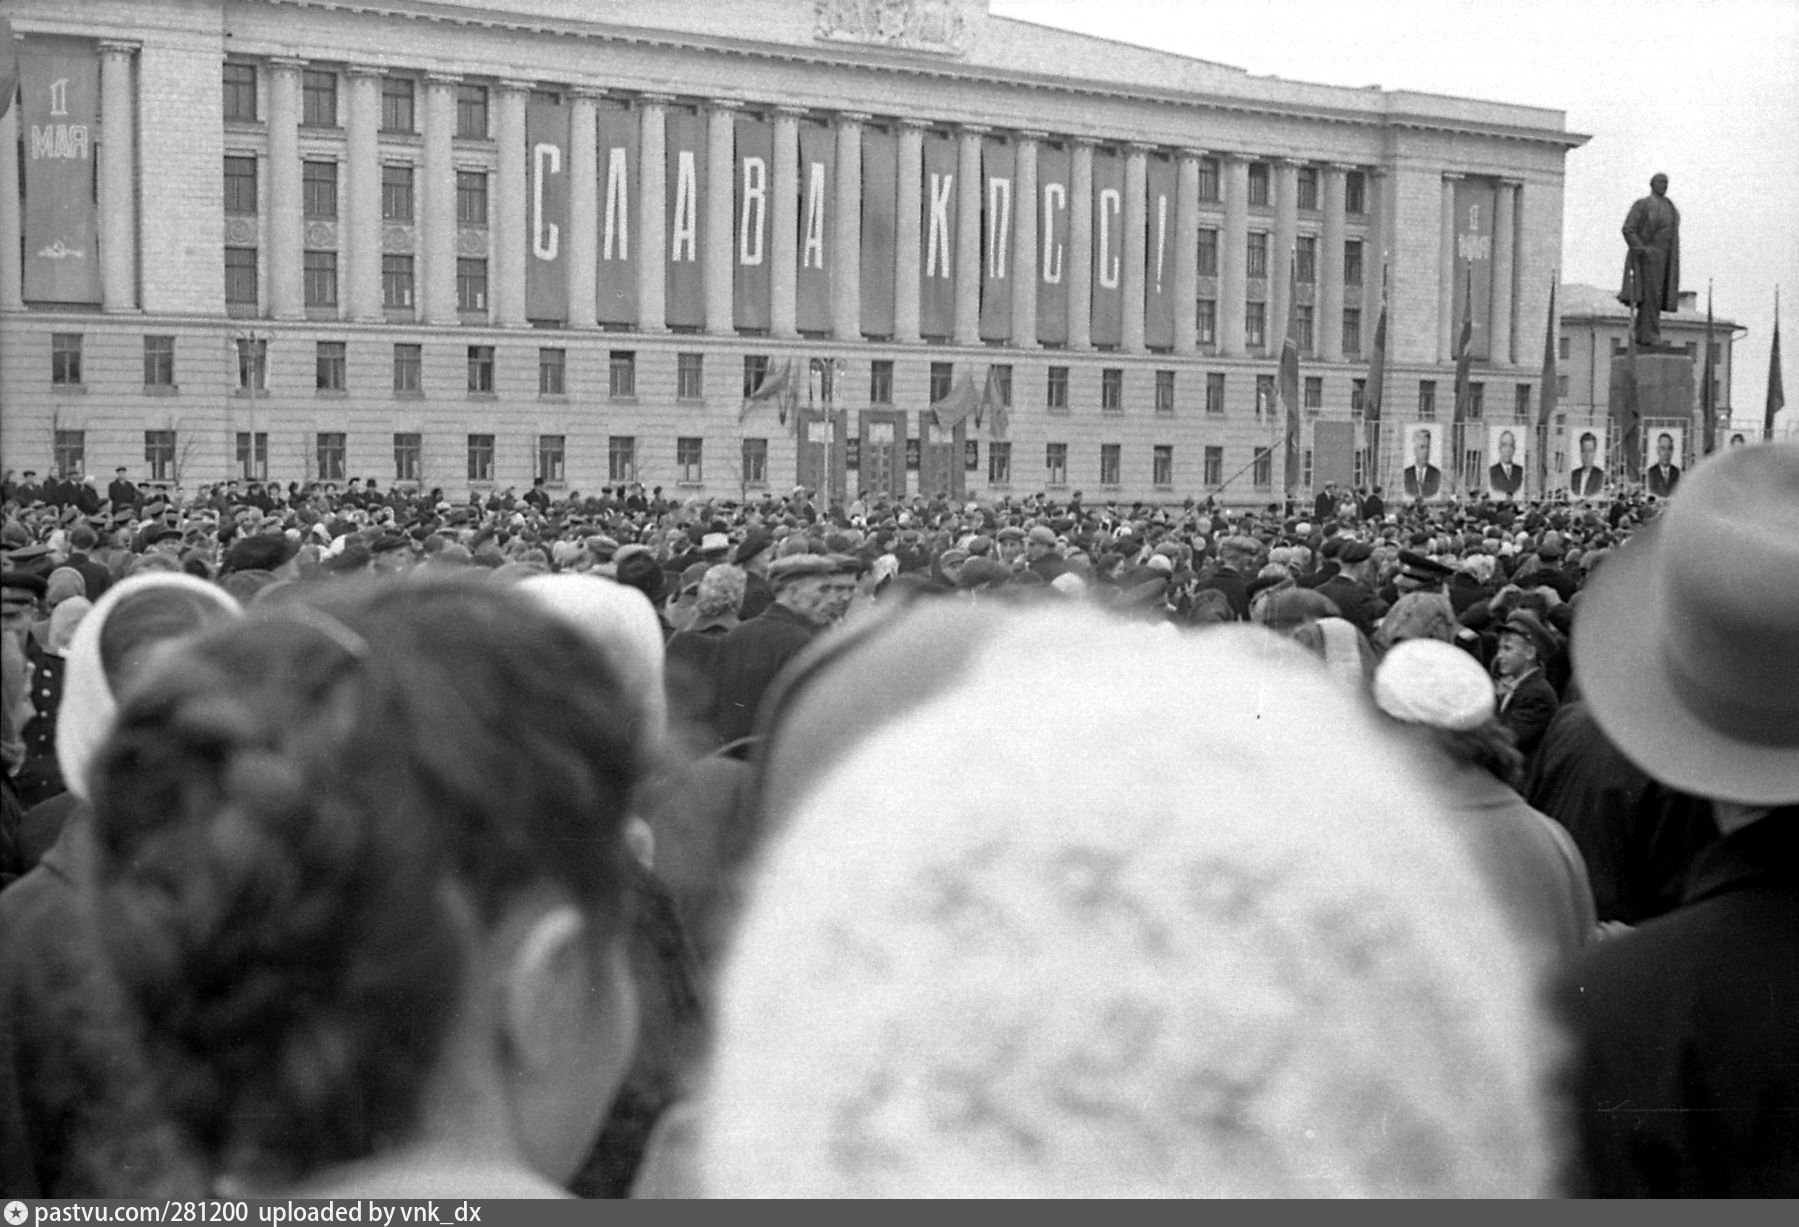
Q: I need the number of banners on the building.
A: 13